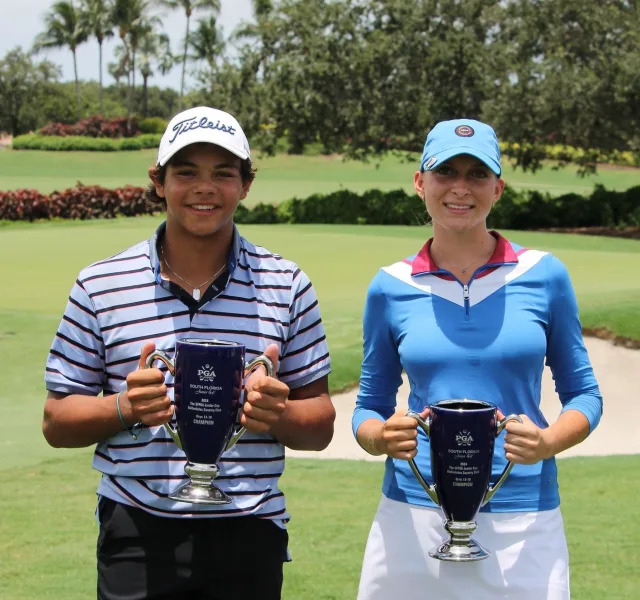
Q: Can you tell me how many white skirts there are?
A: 1